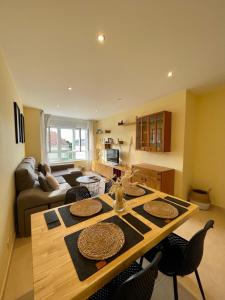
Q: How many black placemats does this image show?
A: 4